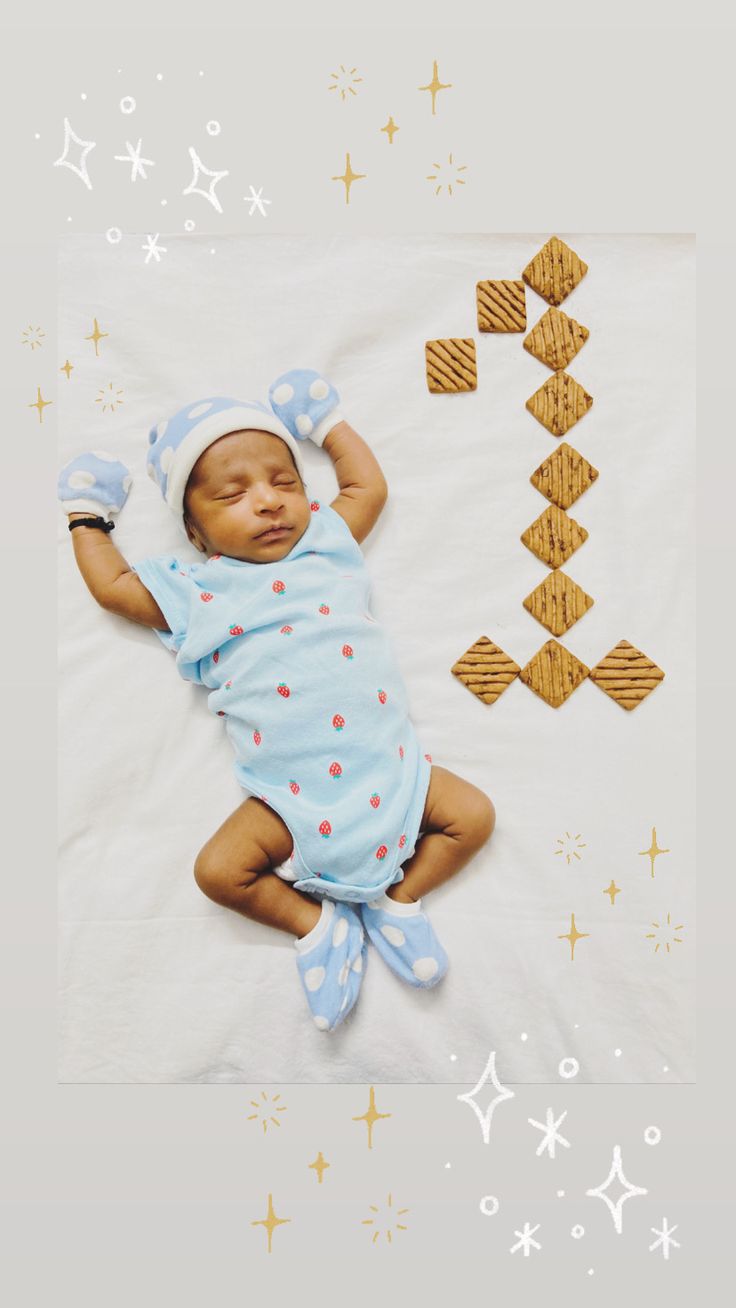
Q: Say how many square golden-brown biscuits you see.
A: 11